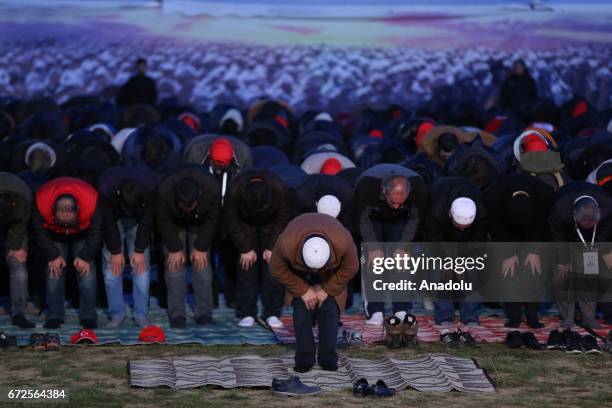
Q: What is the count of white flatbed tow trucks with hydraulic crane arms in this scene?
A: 0